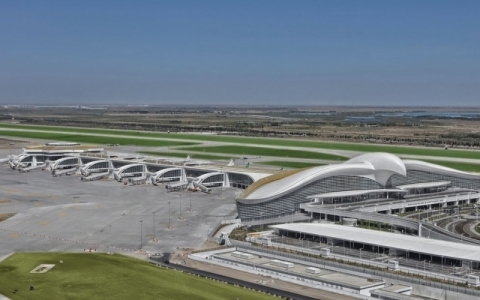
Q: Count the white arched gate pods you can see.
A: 6